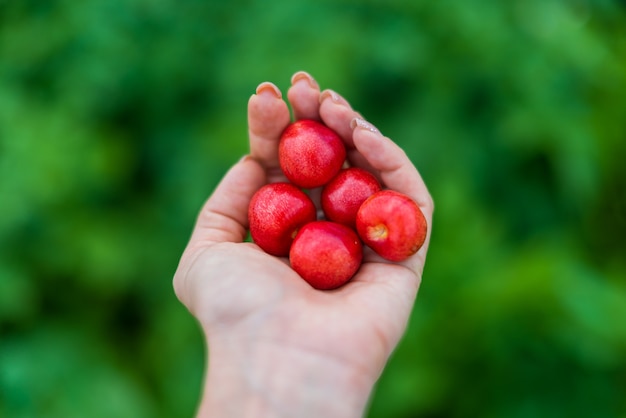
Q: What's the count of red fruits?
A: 5